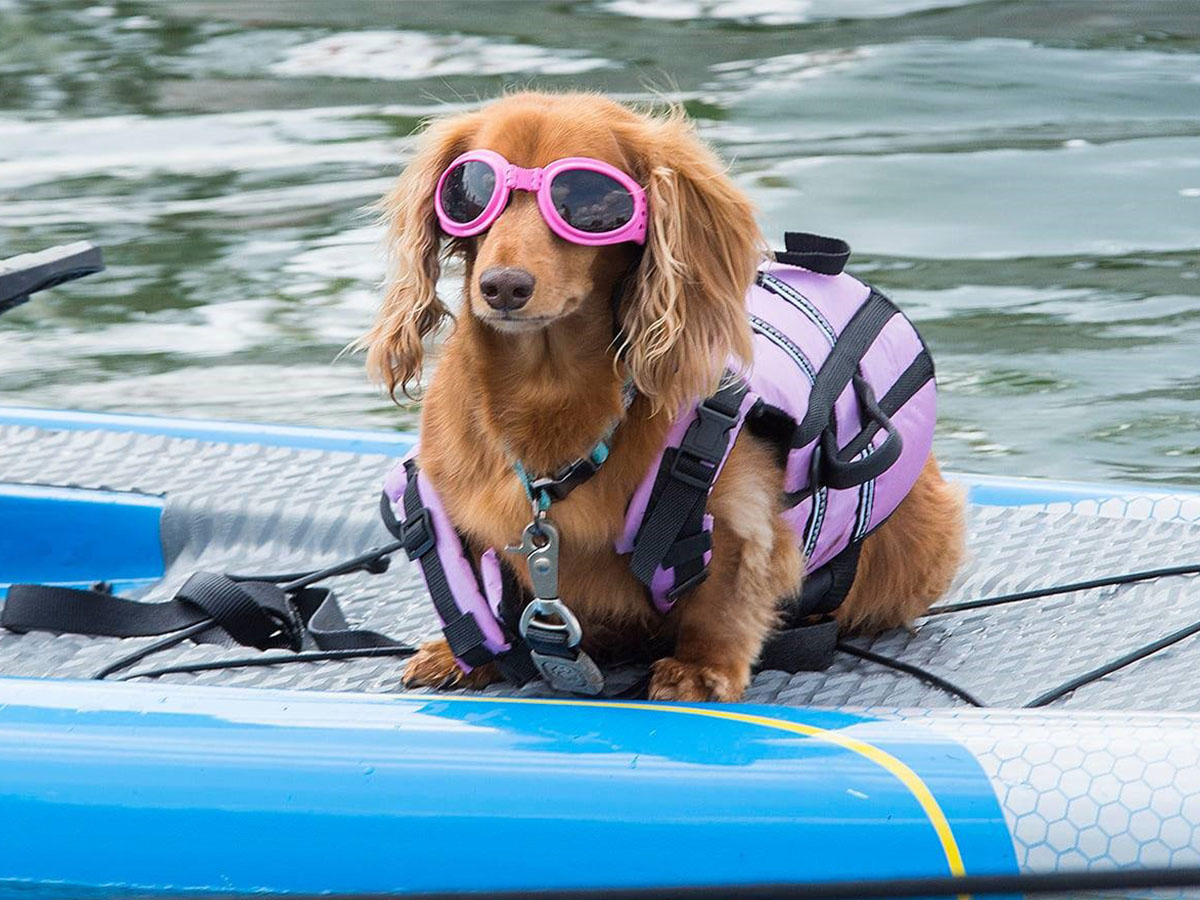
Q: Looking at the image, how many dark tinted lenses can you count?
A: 2